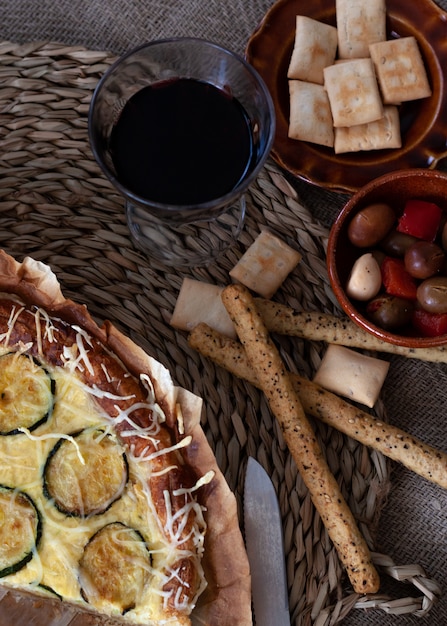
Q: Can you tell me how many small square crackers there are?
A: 9